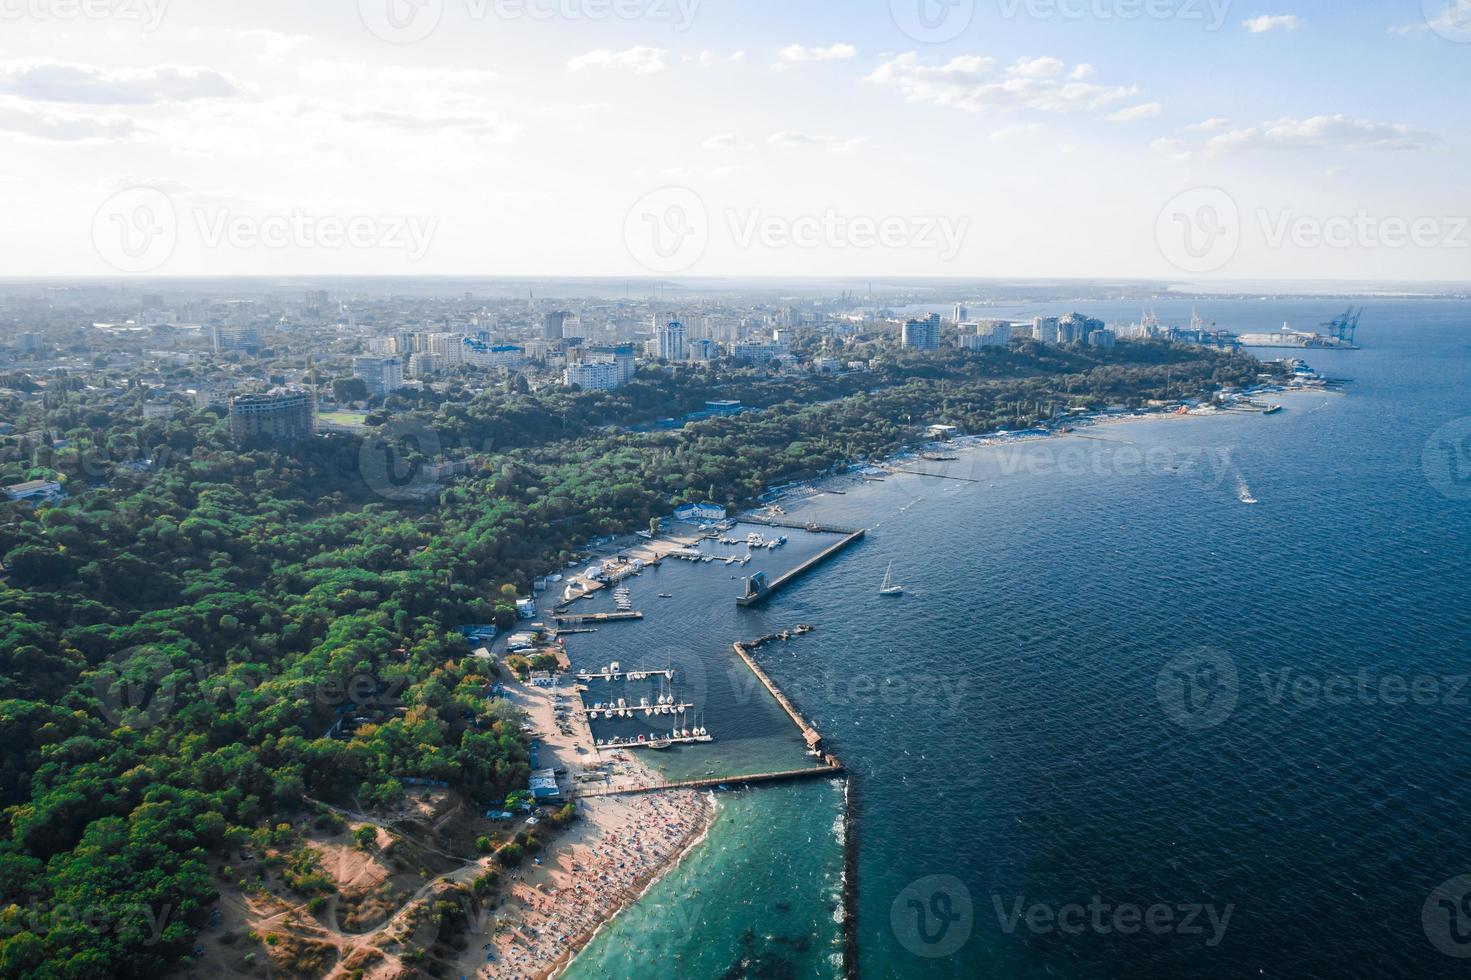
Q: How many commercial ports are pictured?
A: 1